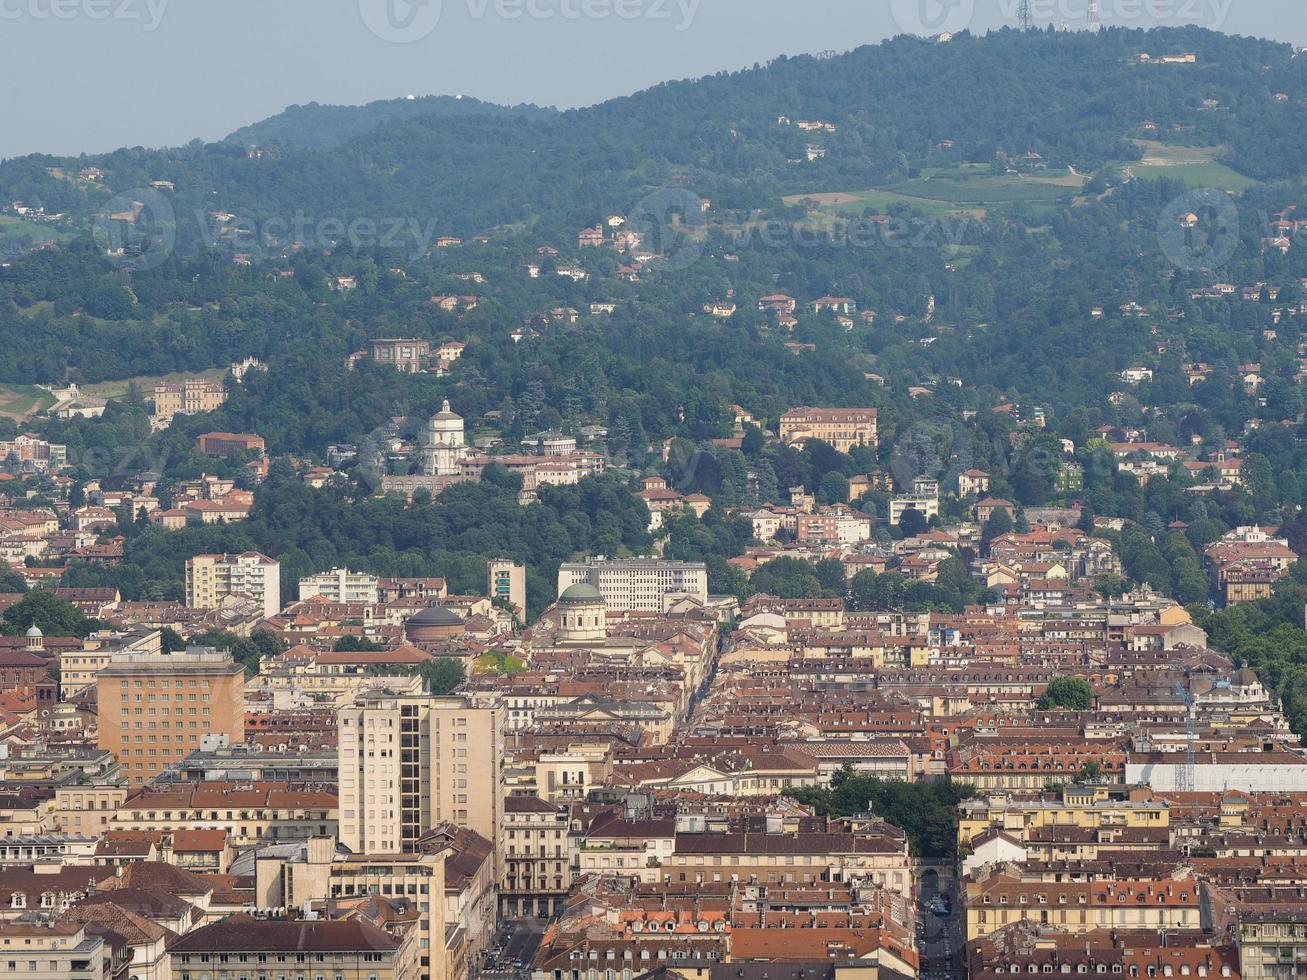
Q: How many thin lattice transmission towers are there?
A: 2